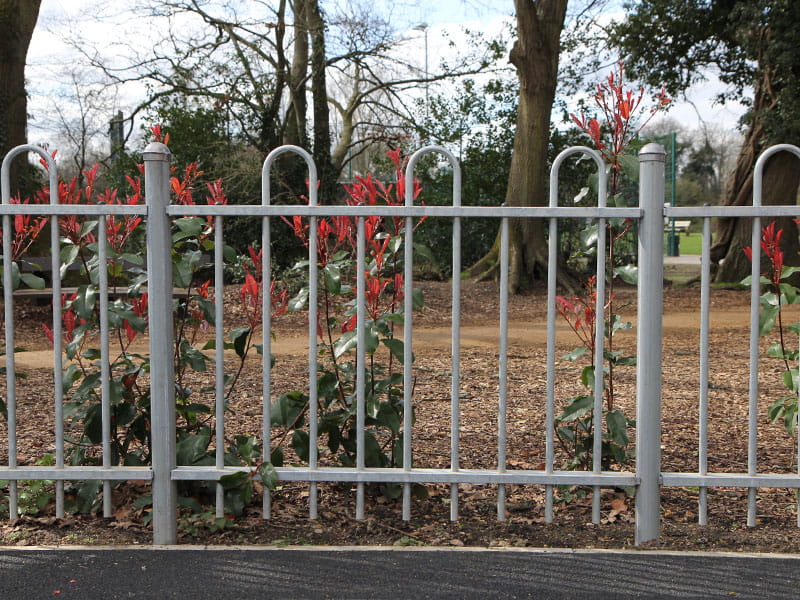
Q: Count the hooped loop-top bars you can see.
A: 5